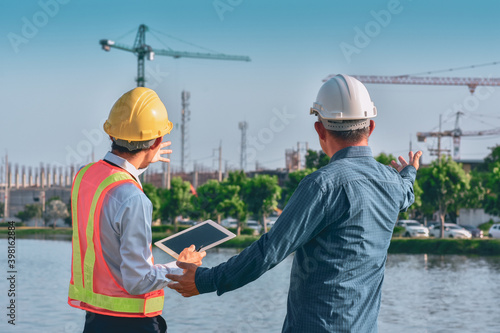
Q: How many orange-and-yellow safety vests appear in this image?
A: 1